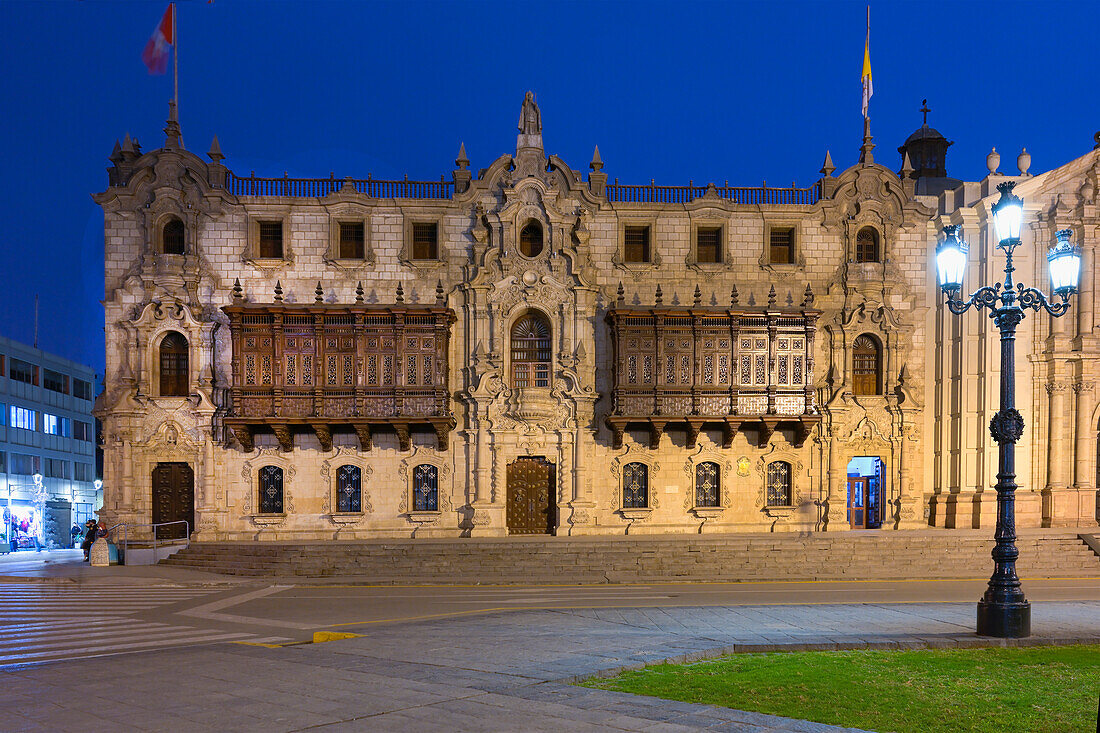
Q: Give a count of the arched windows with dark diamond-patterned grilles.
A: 6